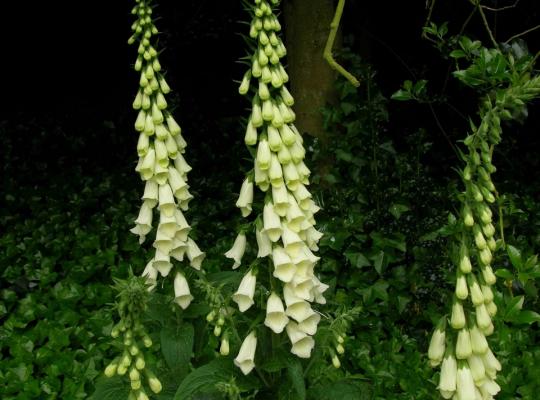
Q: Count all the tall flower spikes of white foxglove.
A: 3